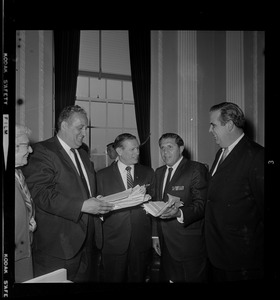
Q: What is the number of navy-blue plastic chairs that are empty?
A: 0